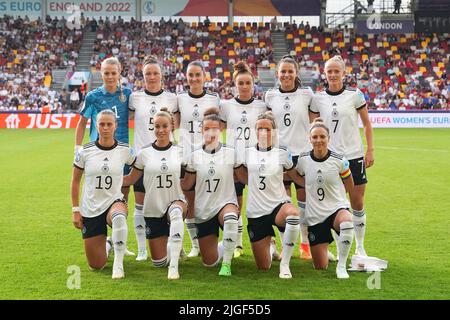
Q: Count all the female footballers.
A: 11